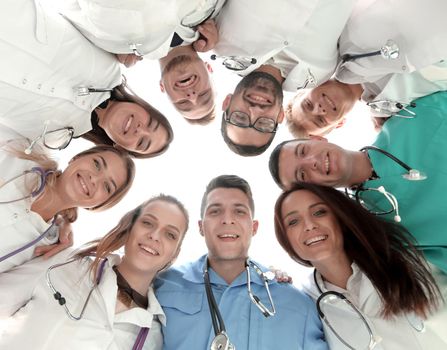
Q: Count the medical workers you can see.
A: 9